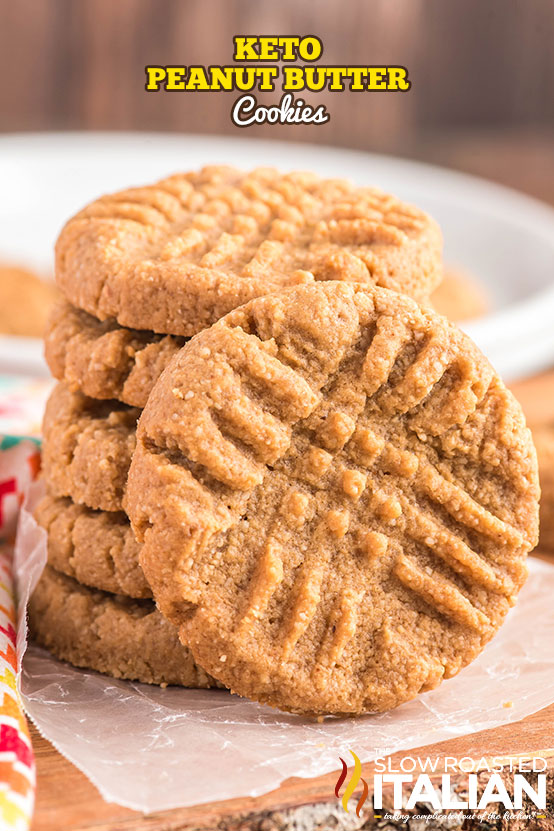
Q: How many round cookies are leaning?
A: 1